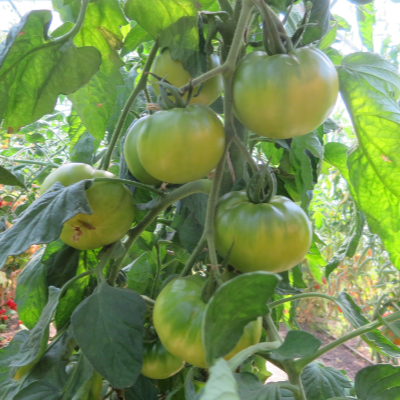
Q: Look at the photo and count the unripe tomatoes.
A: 8